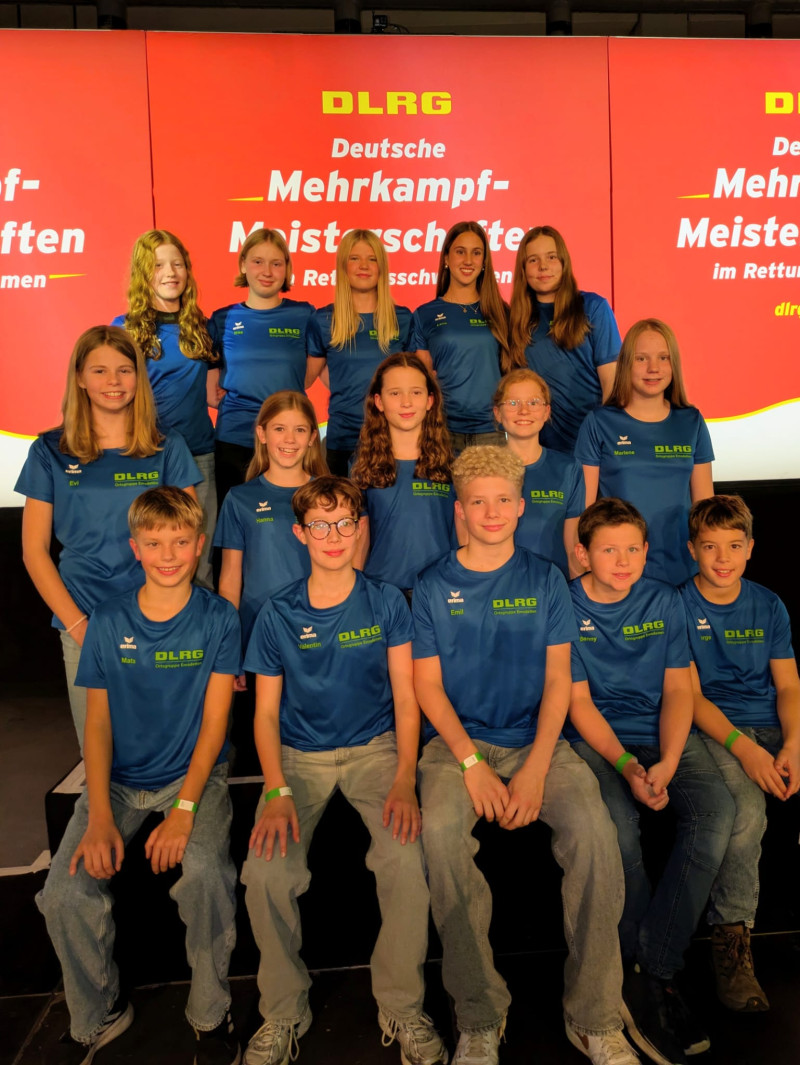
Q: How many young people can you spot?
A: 15